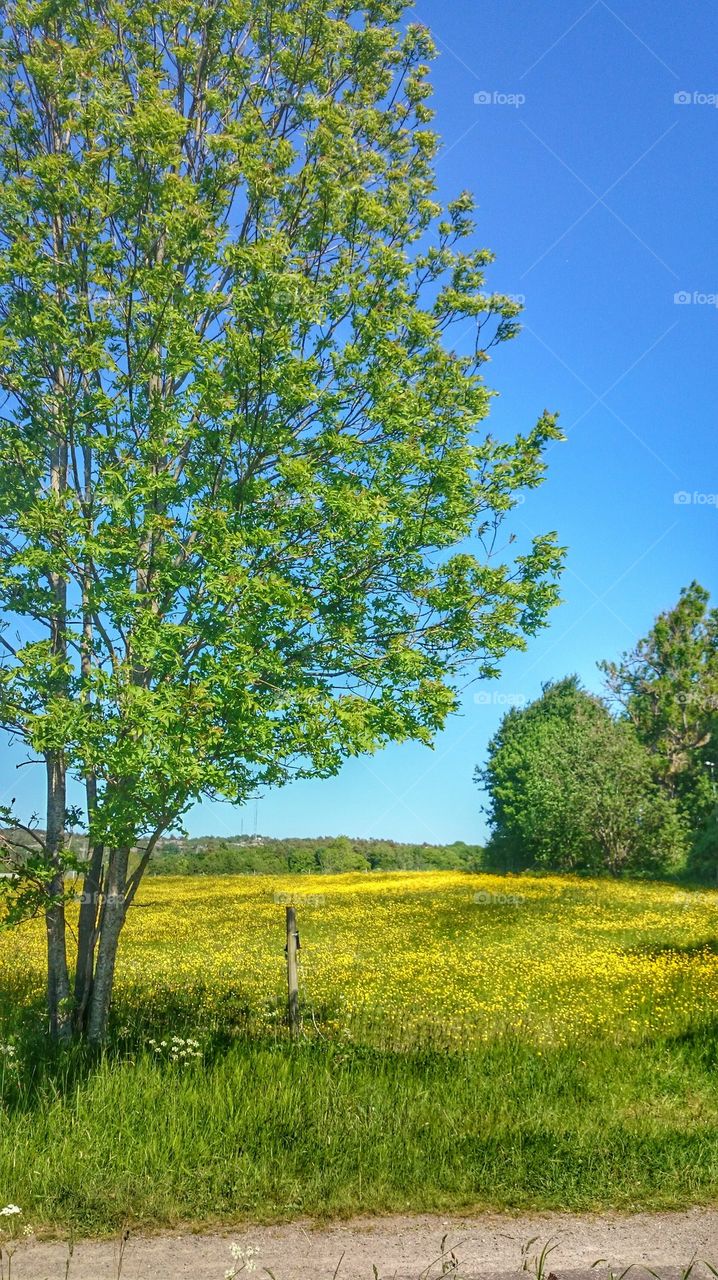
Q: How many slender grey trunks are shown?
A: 3